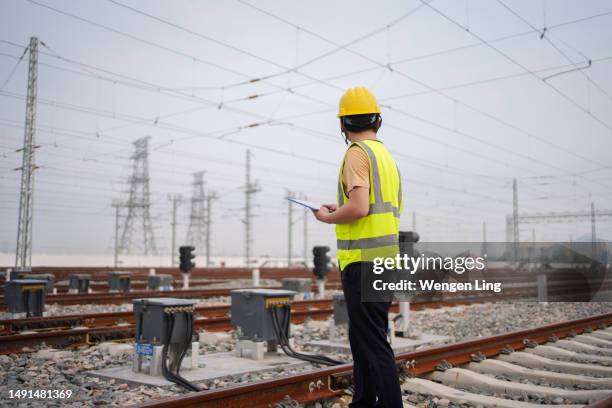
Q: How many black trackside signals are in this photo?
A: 3